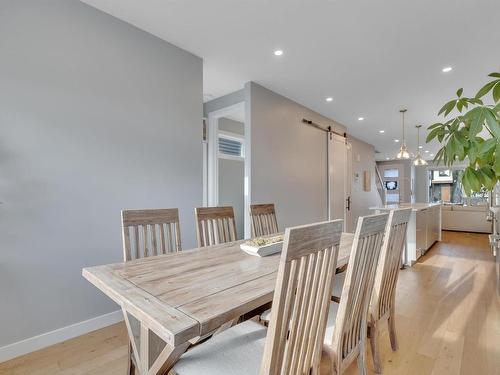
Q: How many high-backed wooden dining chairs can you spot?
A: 6